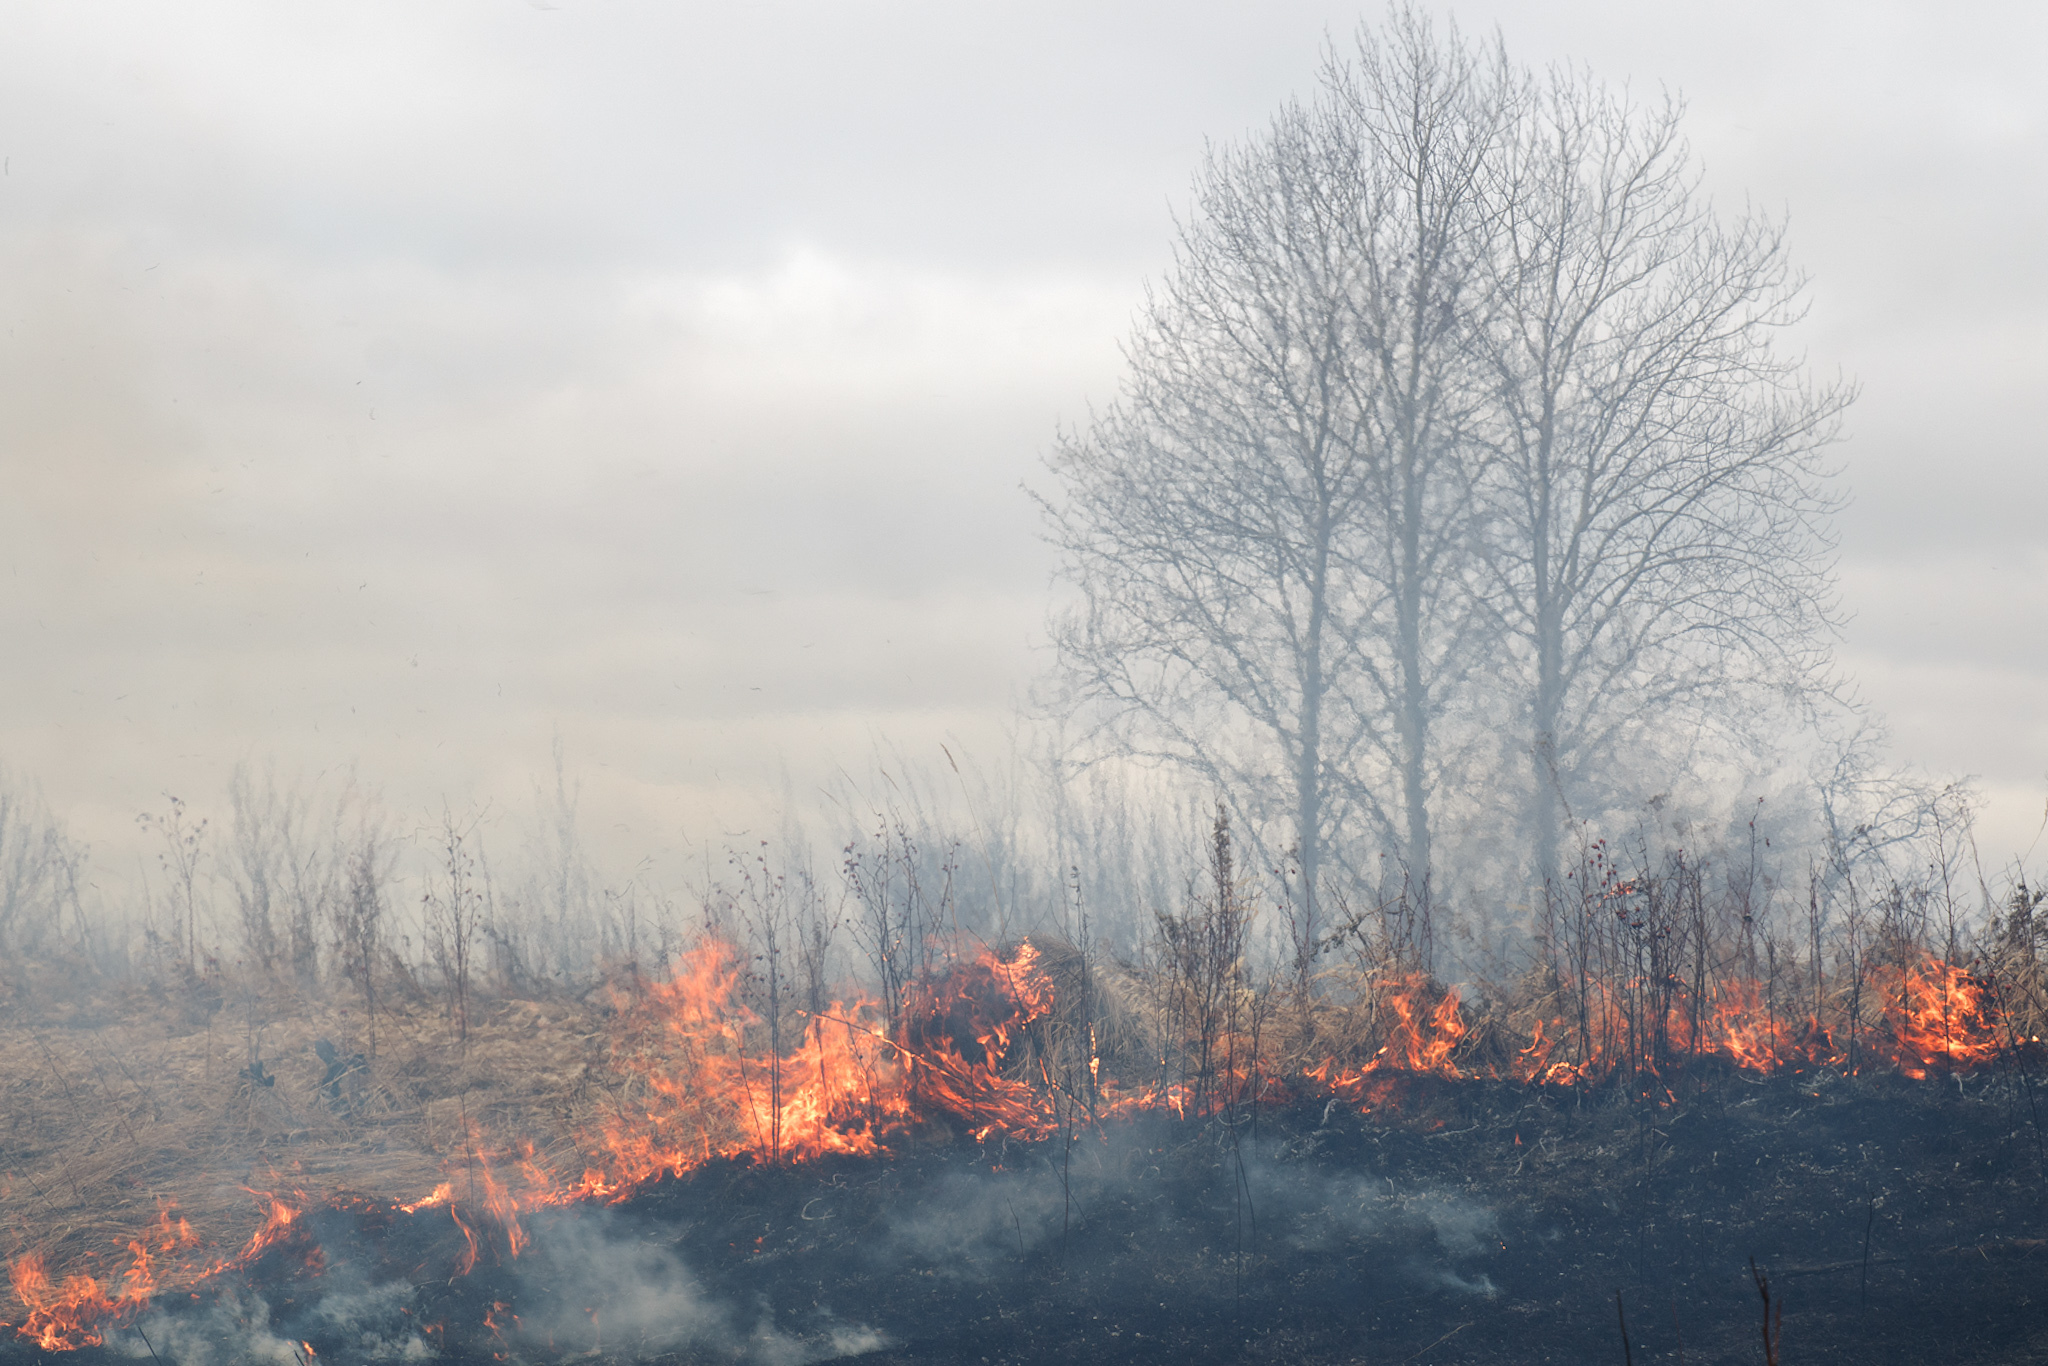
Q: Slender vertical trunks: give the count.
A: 3